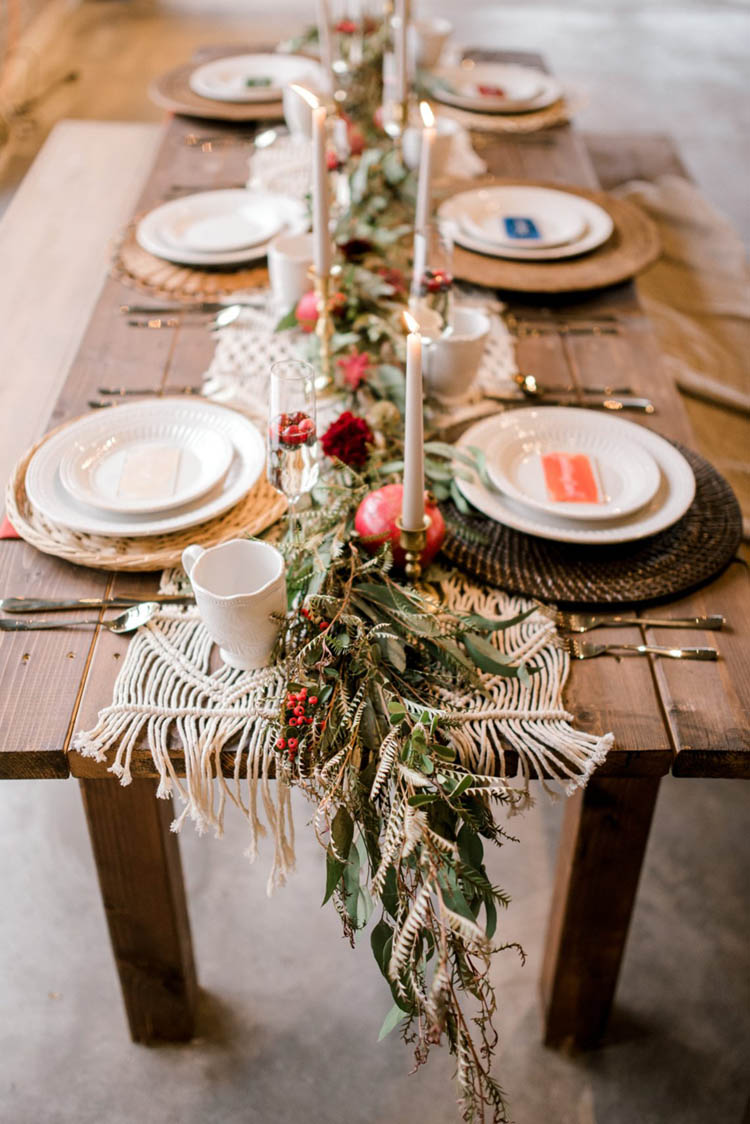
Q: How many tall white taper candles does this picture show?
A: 5